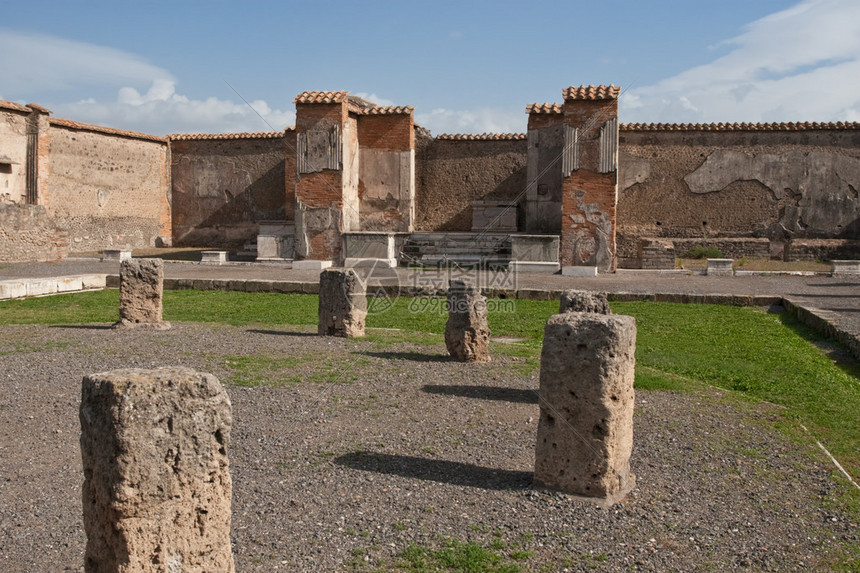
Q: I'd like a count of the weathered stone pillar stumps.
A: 6